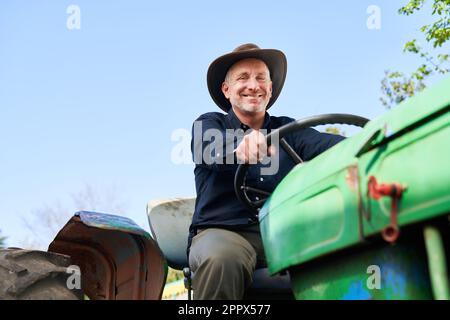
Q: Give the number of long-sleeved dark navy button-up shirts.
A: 1